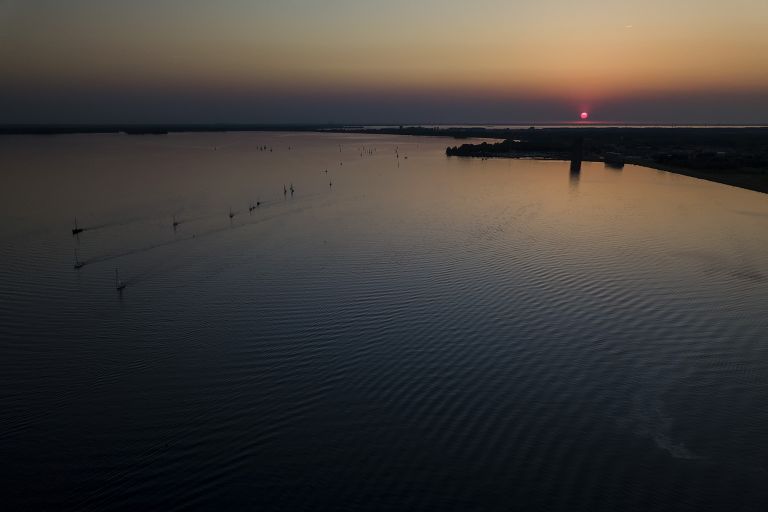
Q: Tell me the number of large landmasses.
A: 1